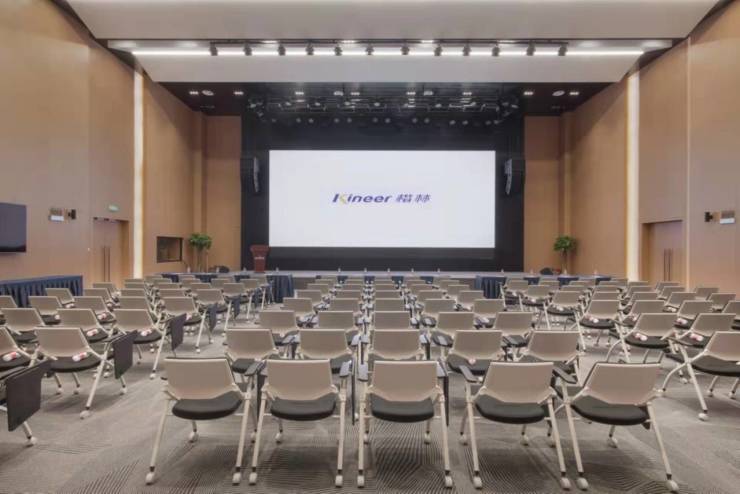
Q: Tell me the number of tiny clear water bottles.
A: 13